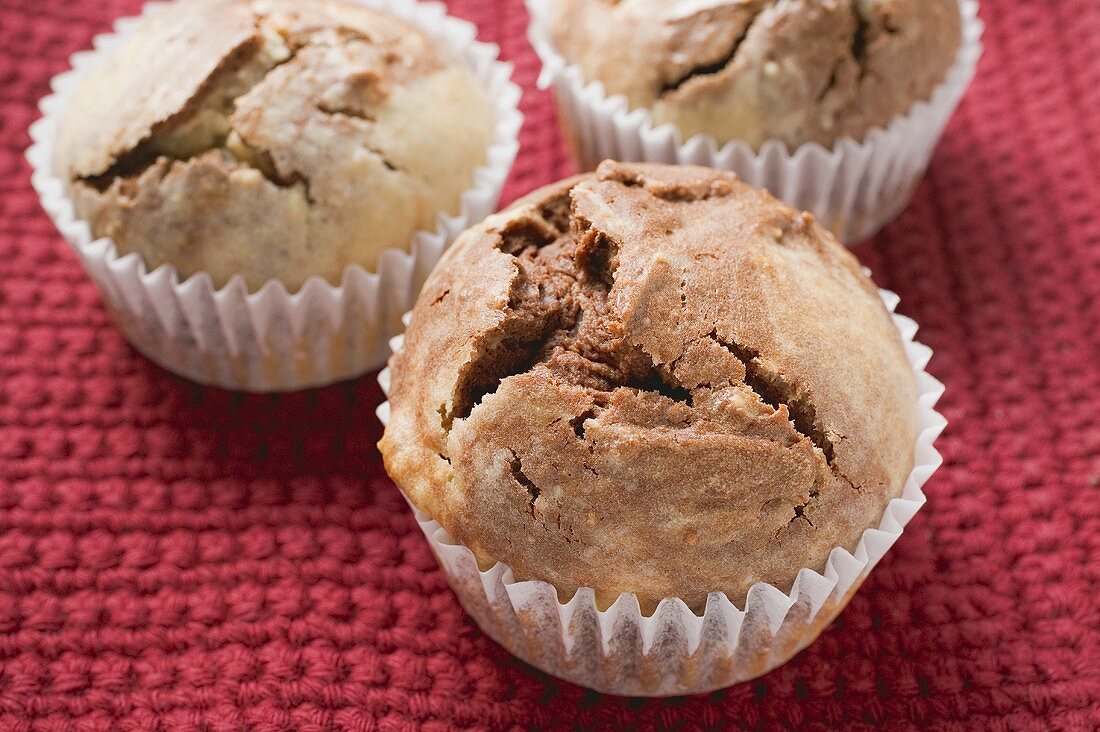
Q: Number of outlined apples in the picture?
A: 0